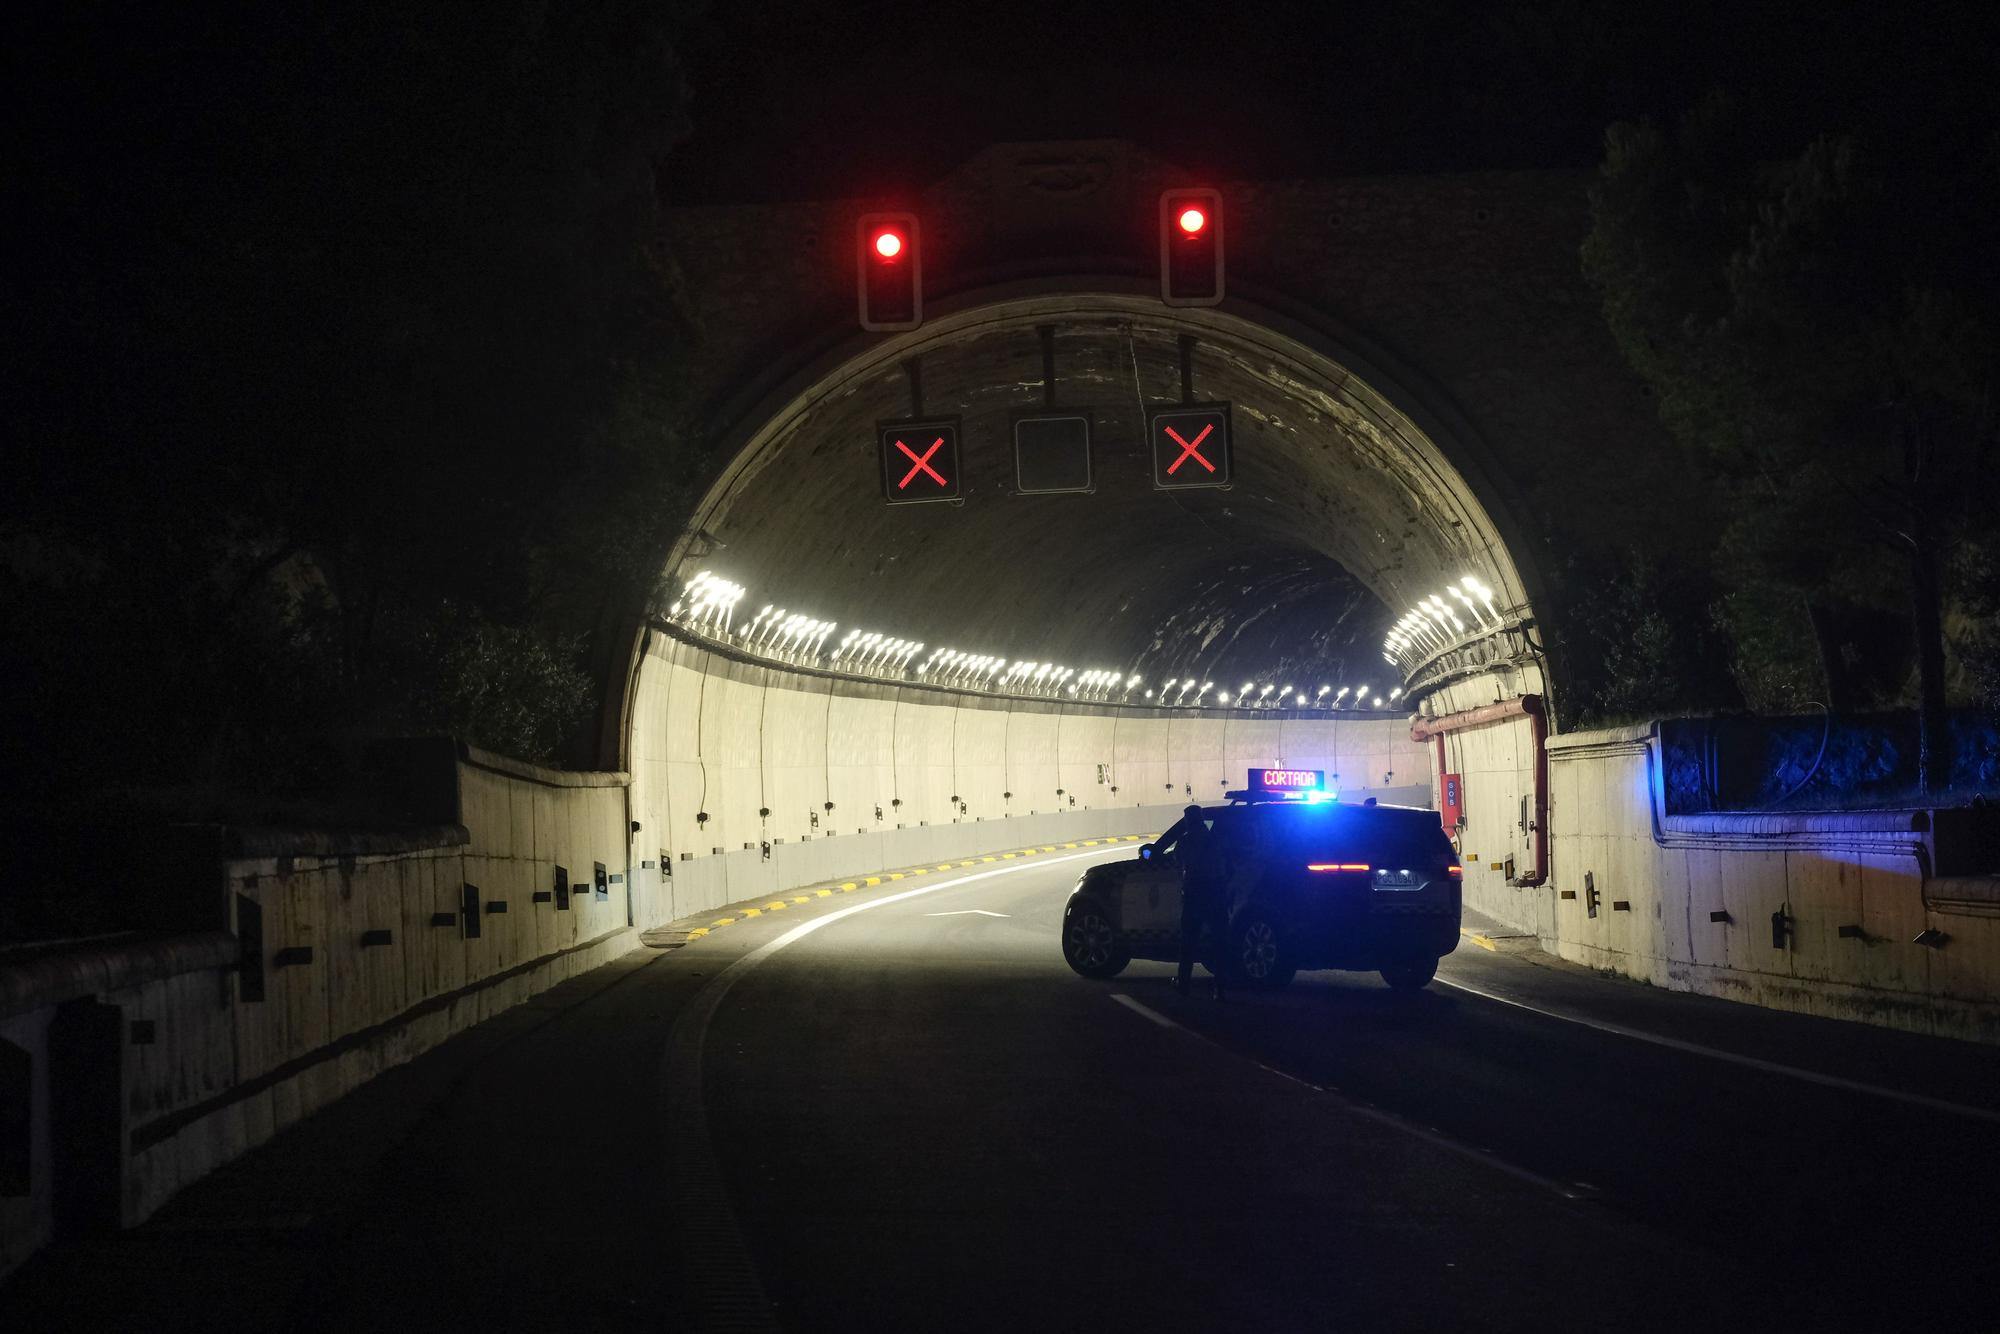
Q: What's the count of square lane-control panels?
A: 3